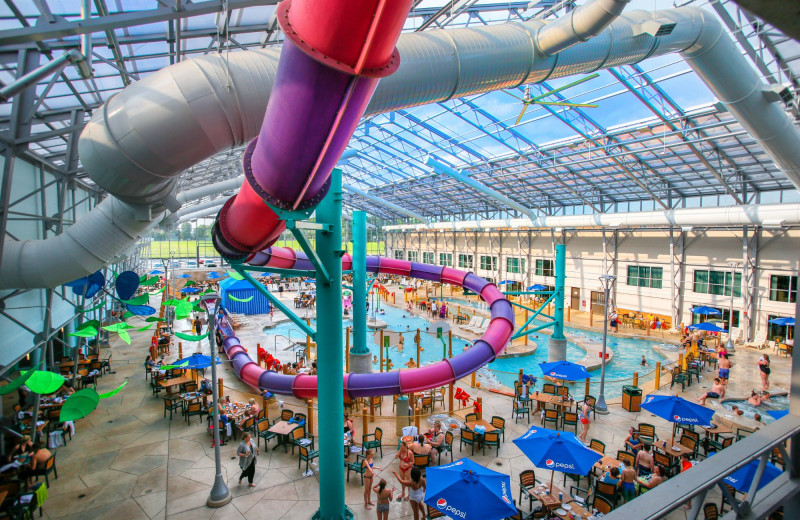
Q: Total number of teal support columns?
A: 3